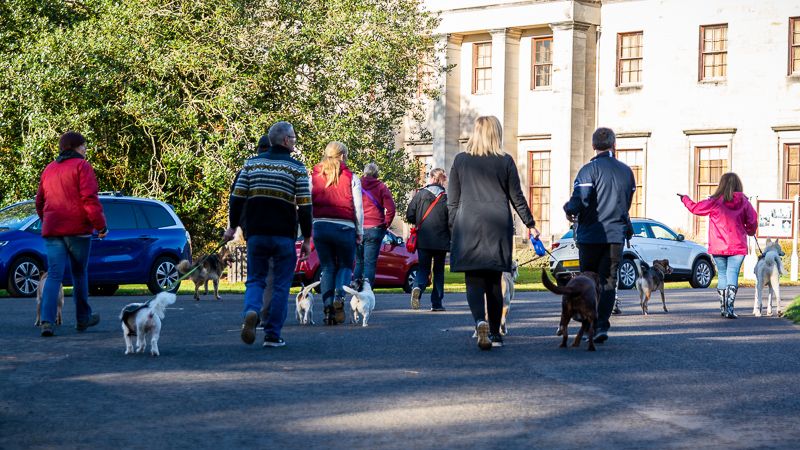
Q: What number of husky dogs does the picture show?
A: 1